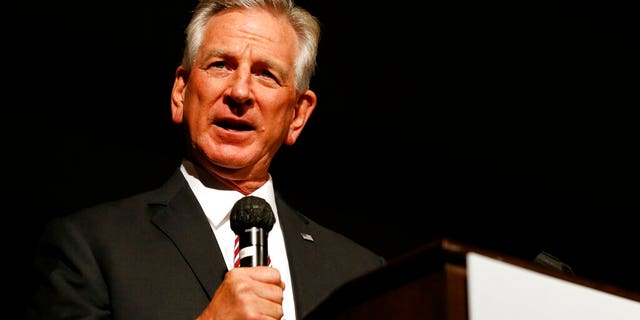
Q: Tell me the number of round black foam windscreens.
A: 1